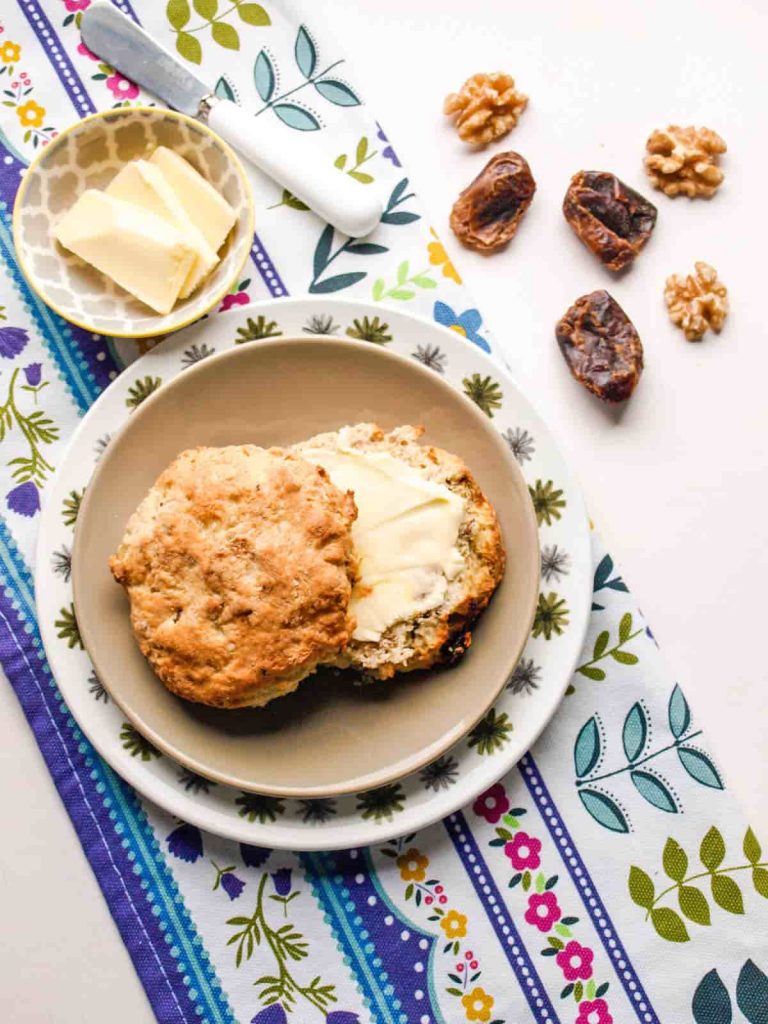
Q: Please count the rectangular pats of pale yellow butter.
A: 3